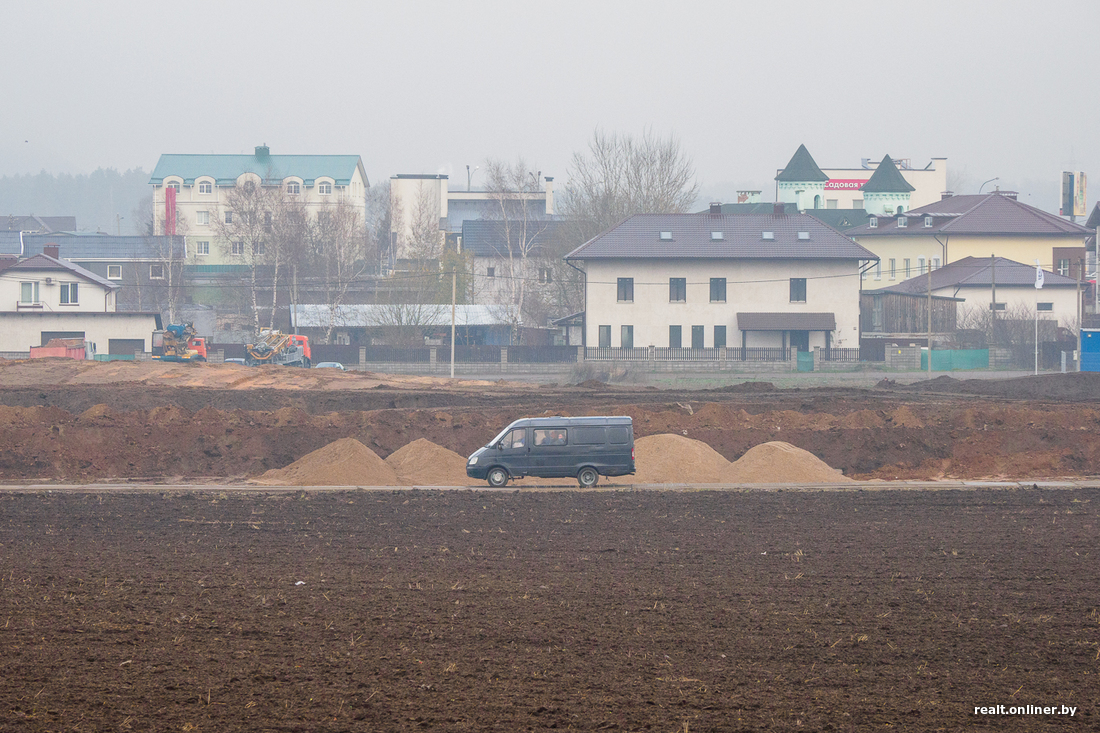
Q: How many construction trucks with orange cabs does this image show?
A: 2